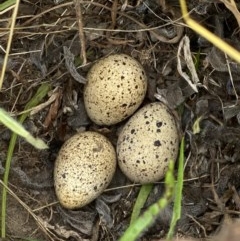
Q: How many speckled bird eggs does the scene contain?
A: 3